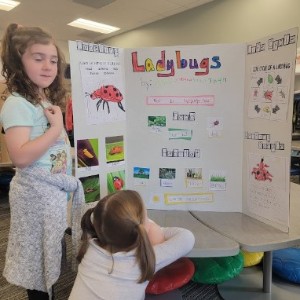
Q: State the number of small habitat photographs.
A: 4